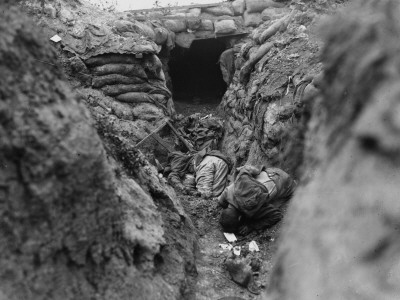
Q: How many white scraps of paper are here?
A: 5